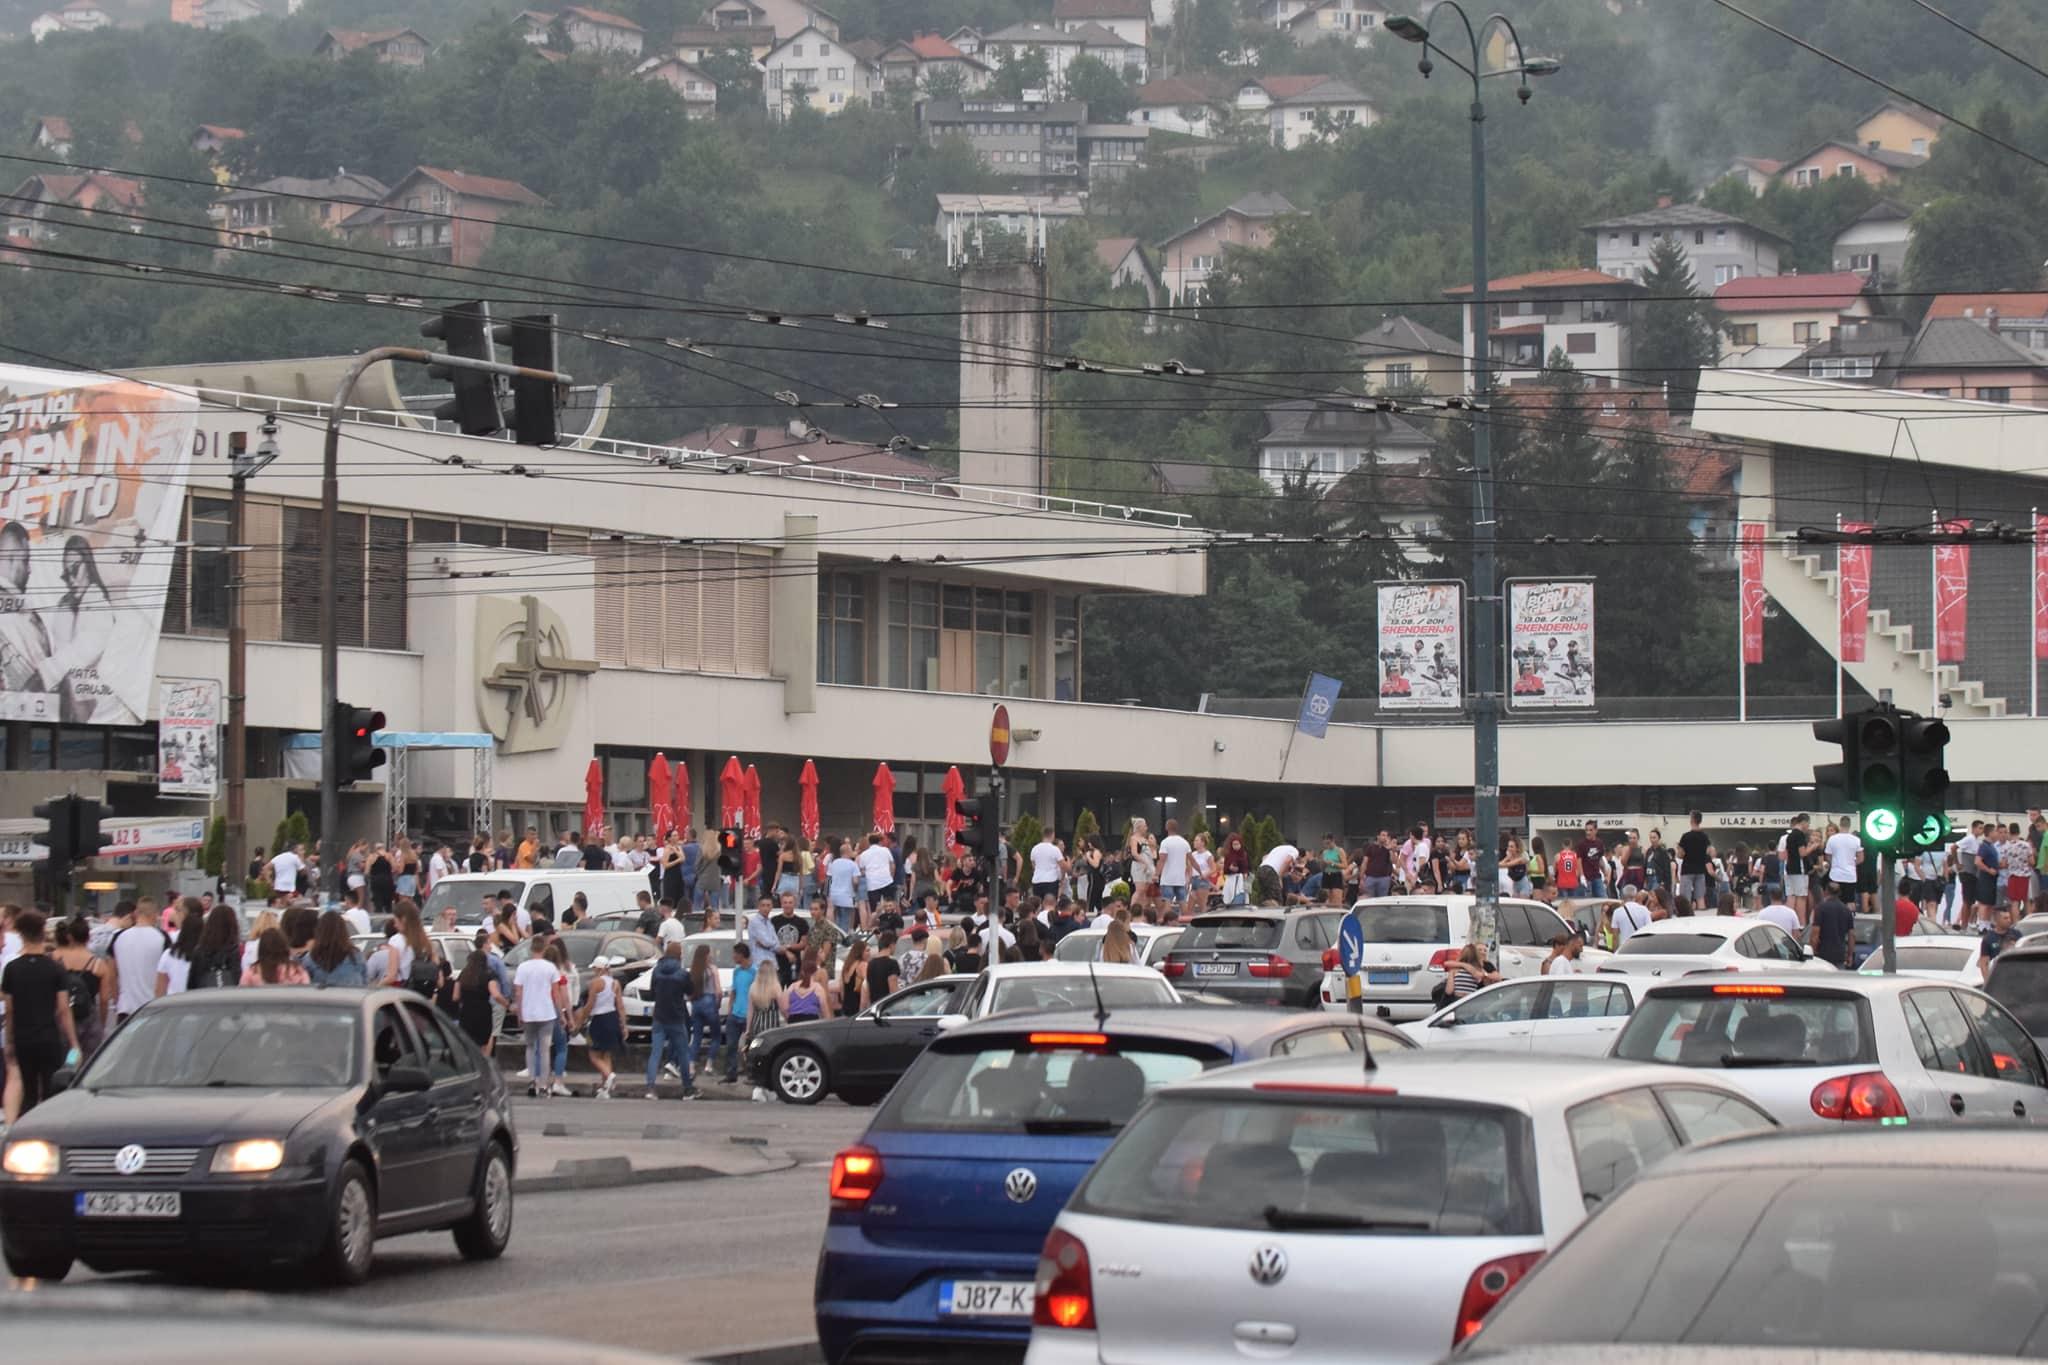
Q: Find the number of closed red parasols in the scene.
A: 8